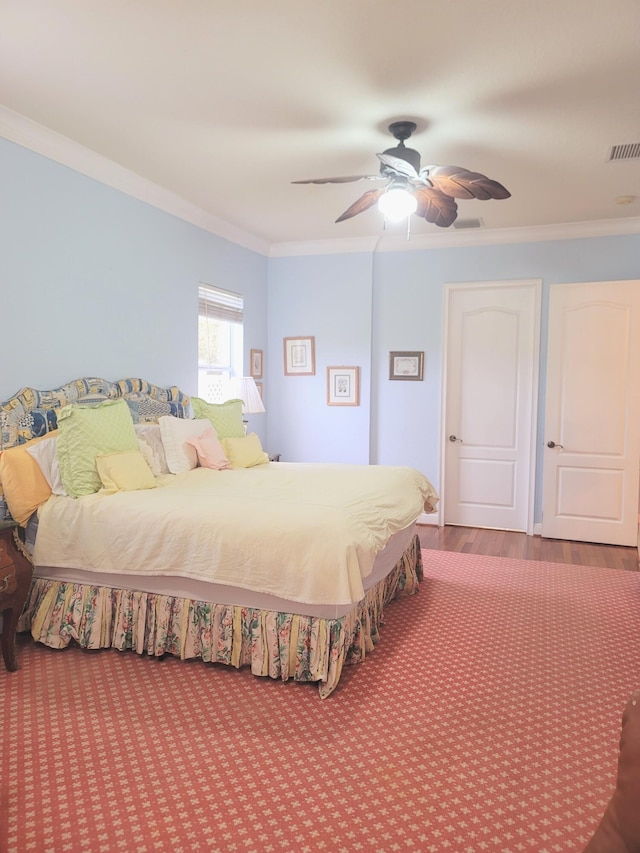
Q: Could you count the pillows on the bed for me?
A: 9